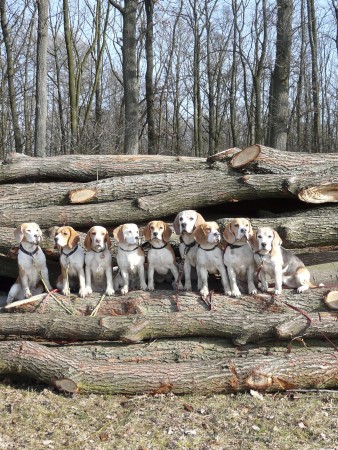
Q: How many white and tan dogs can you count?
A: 9